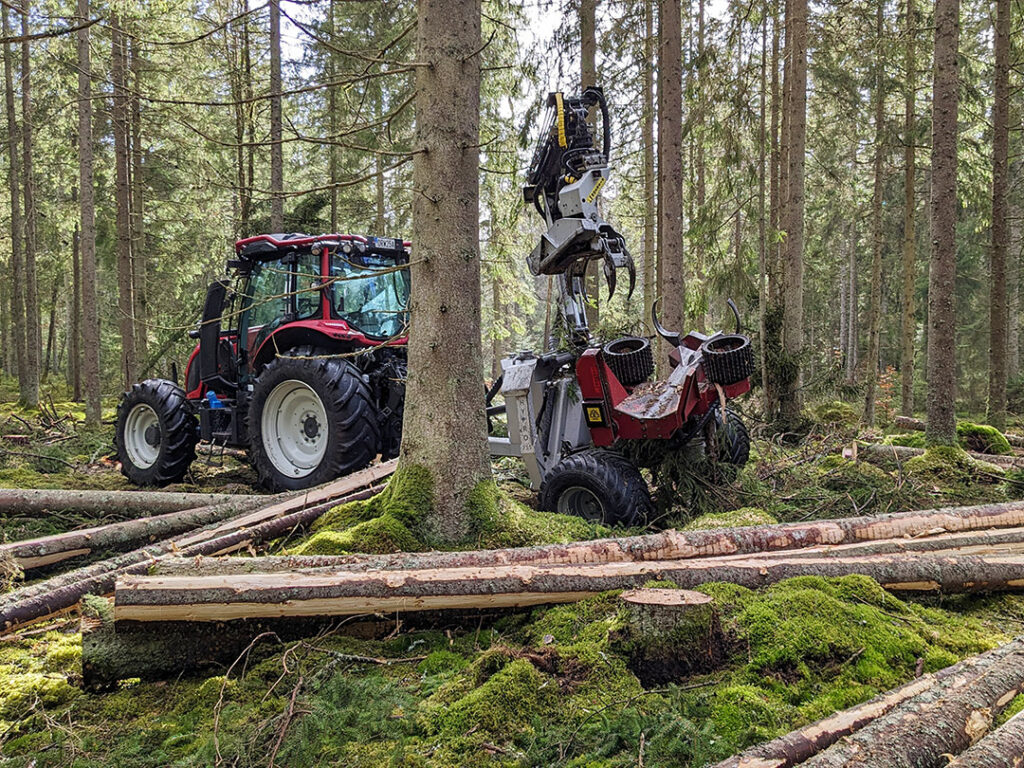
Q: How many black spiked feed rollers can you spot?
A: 2